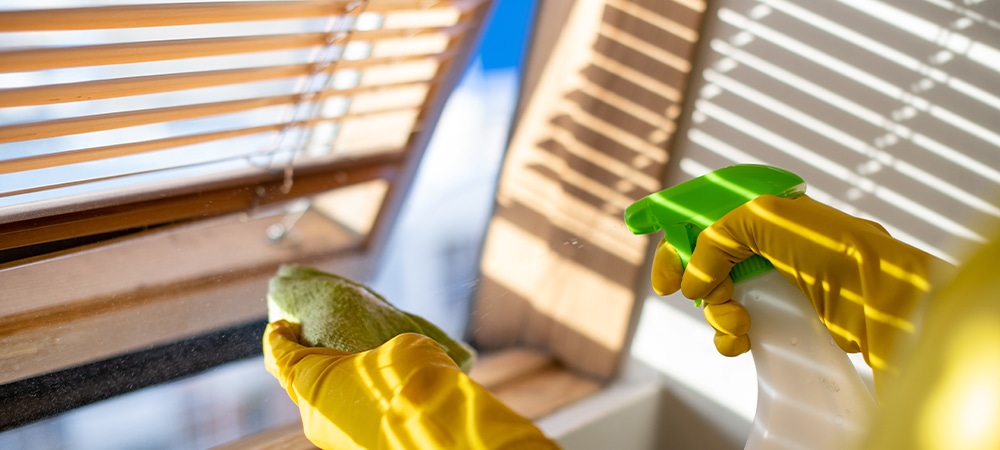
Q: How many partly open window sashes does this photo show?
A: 1